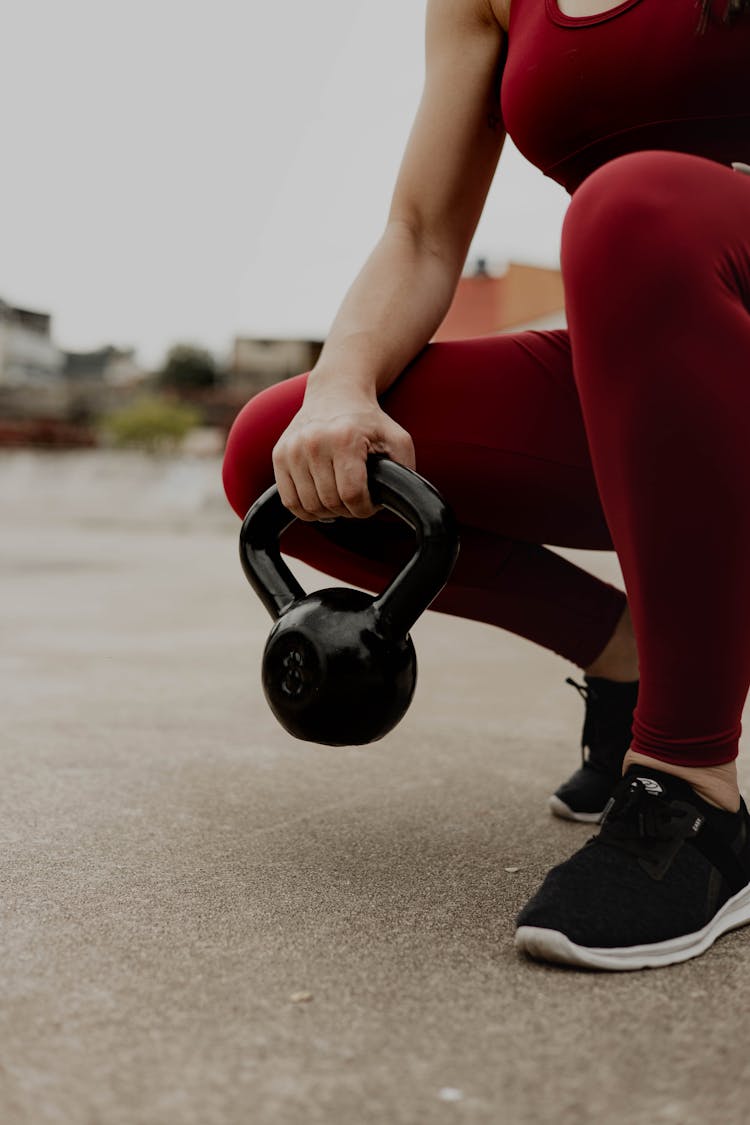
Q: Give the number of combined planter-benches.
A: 0